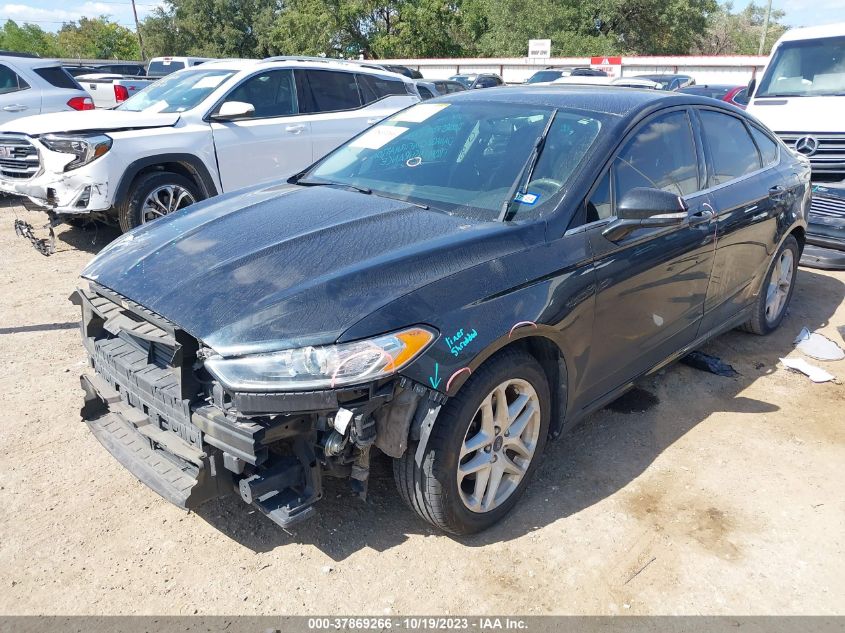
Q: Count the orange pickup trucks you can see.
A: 0